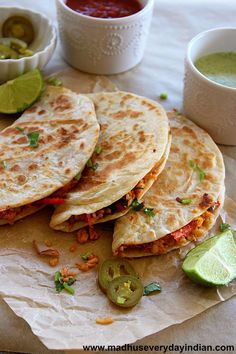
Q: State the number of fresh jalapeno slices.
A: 2